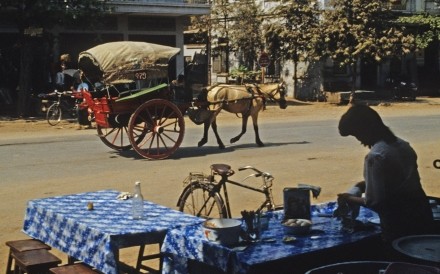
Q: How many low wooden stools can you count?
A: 3